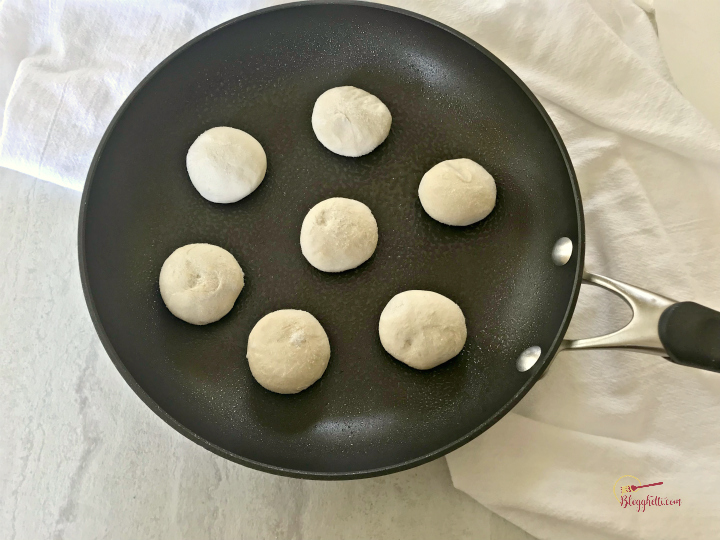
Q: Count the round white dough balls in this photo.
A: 7